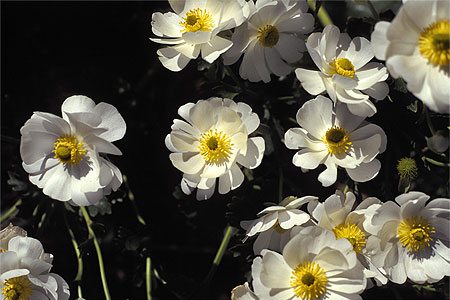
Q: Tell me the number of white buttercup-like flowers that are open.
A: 12